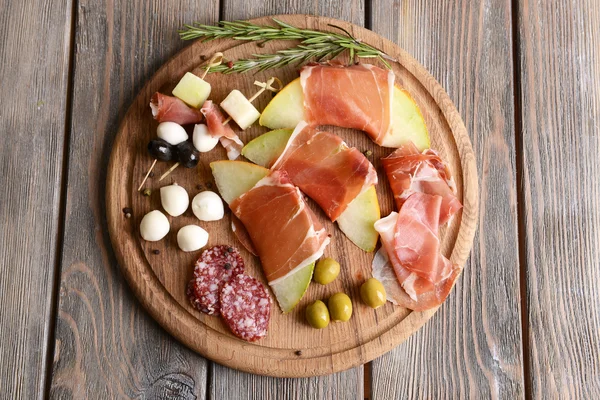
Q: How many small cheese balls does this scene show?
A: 6